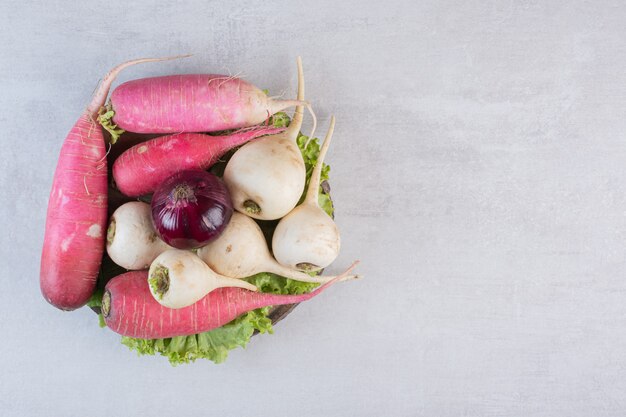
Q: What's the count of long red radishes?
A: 4